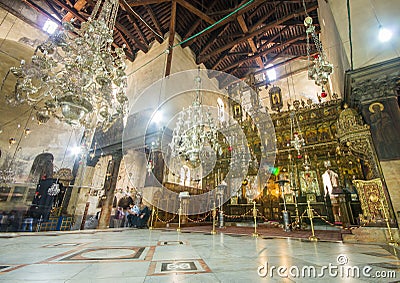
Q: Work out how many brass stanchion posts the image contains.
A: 6